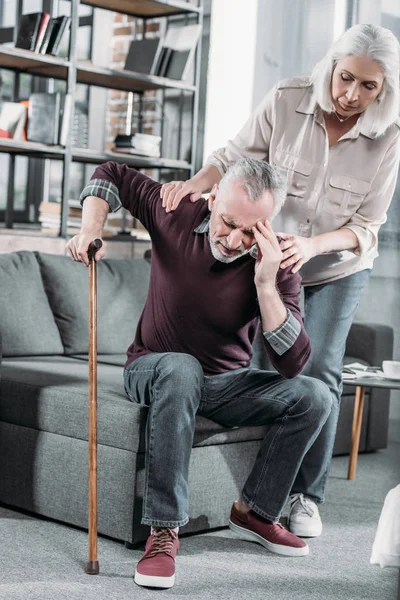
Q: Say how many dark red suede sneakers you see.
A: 2